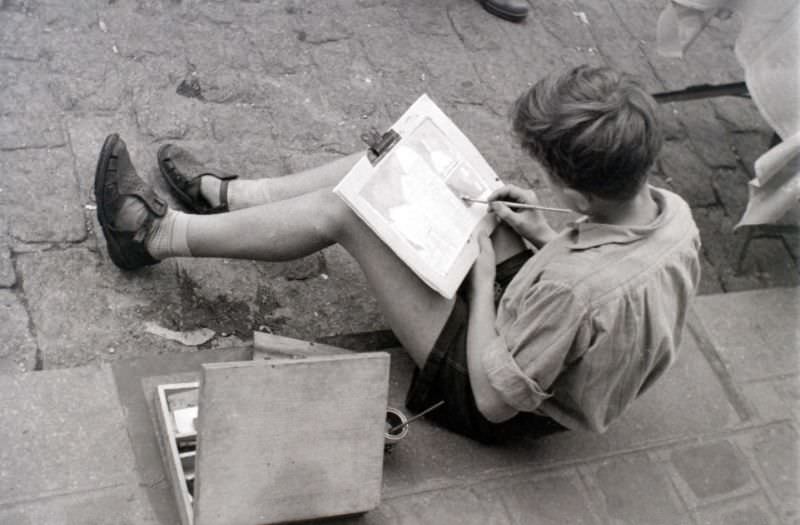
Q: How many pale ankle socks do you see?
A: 2